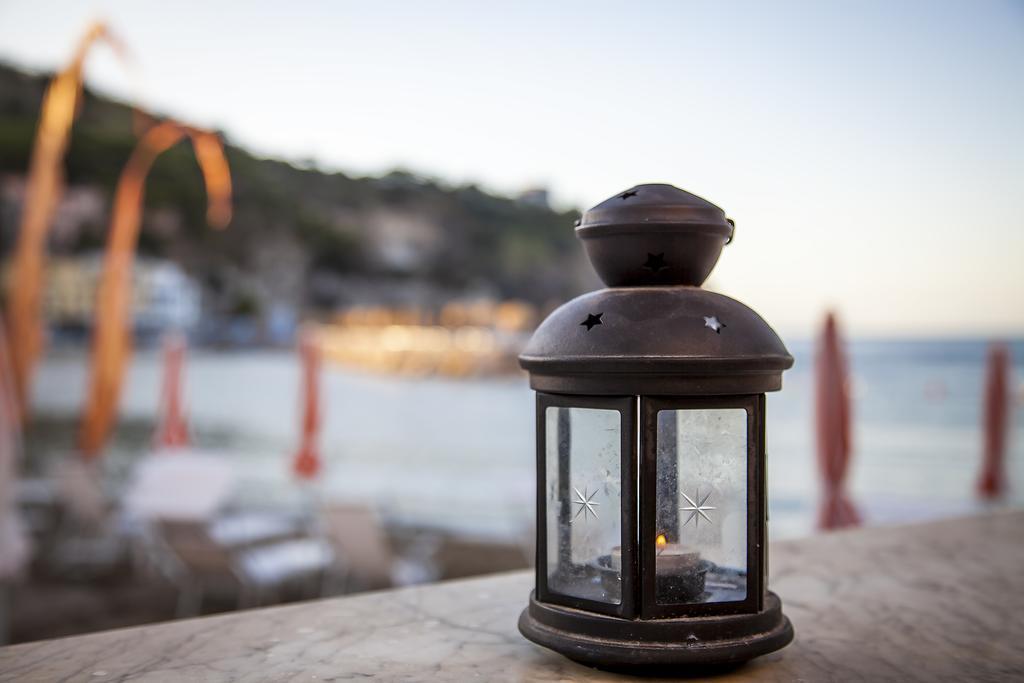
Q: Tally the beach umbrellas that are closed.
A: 4